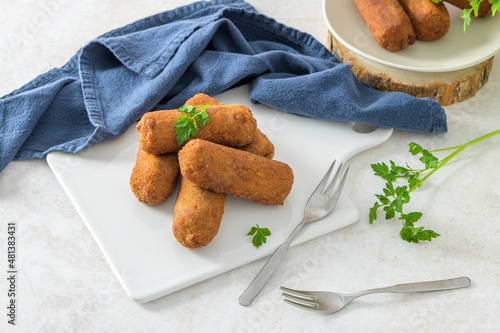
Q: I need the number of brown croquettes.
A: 8